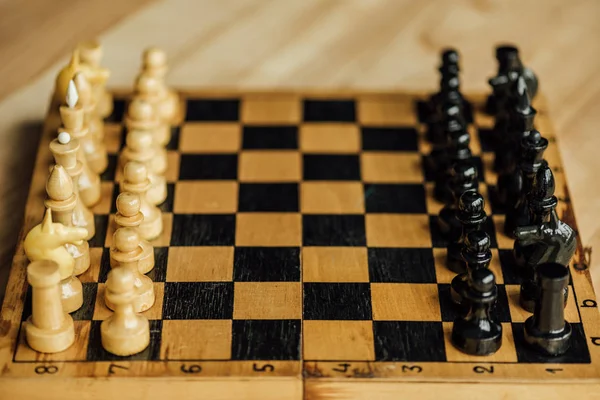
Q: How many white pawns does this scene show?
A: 8